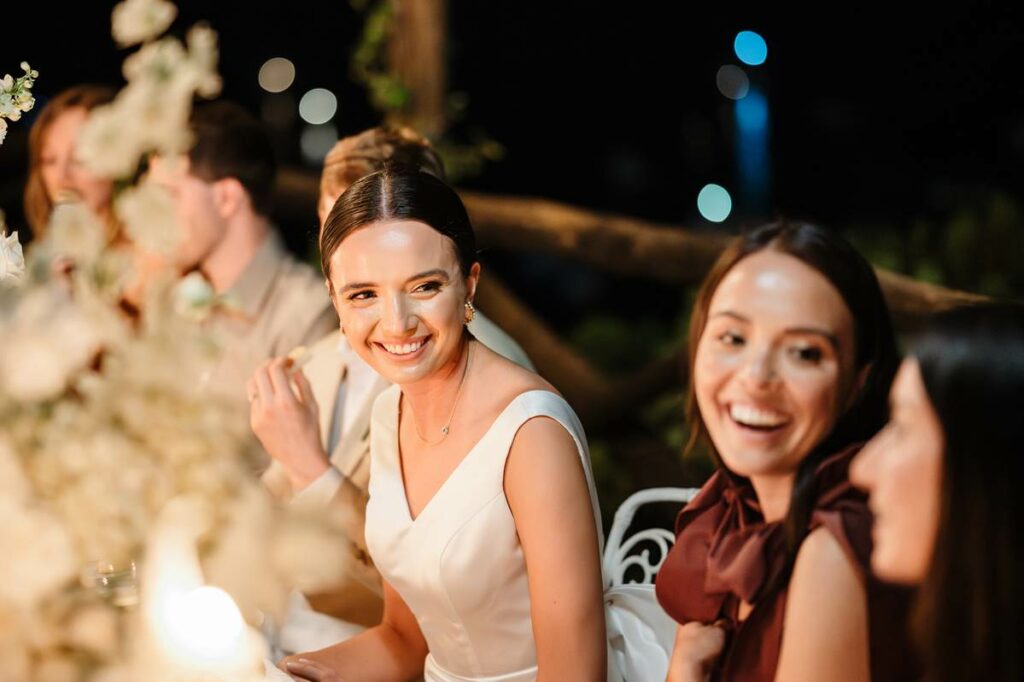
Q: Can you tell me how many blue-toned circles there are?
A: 2